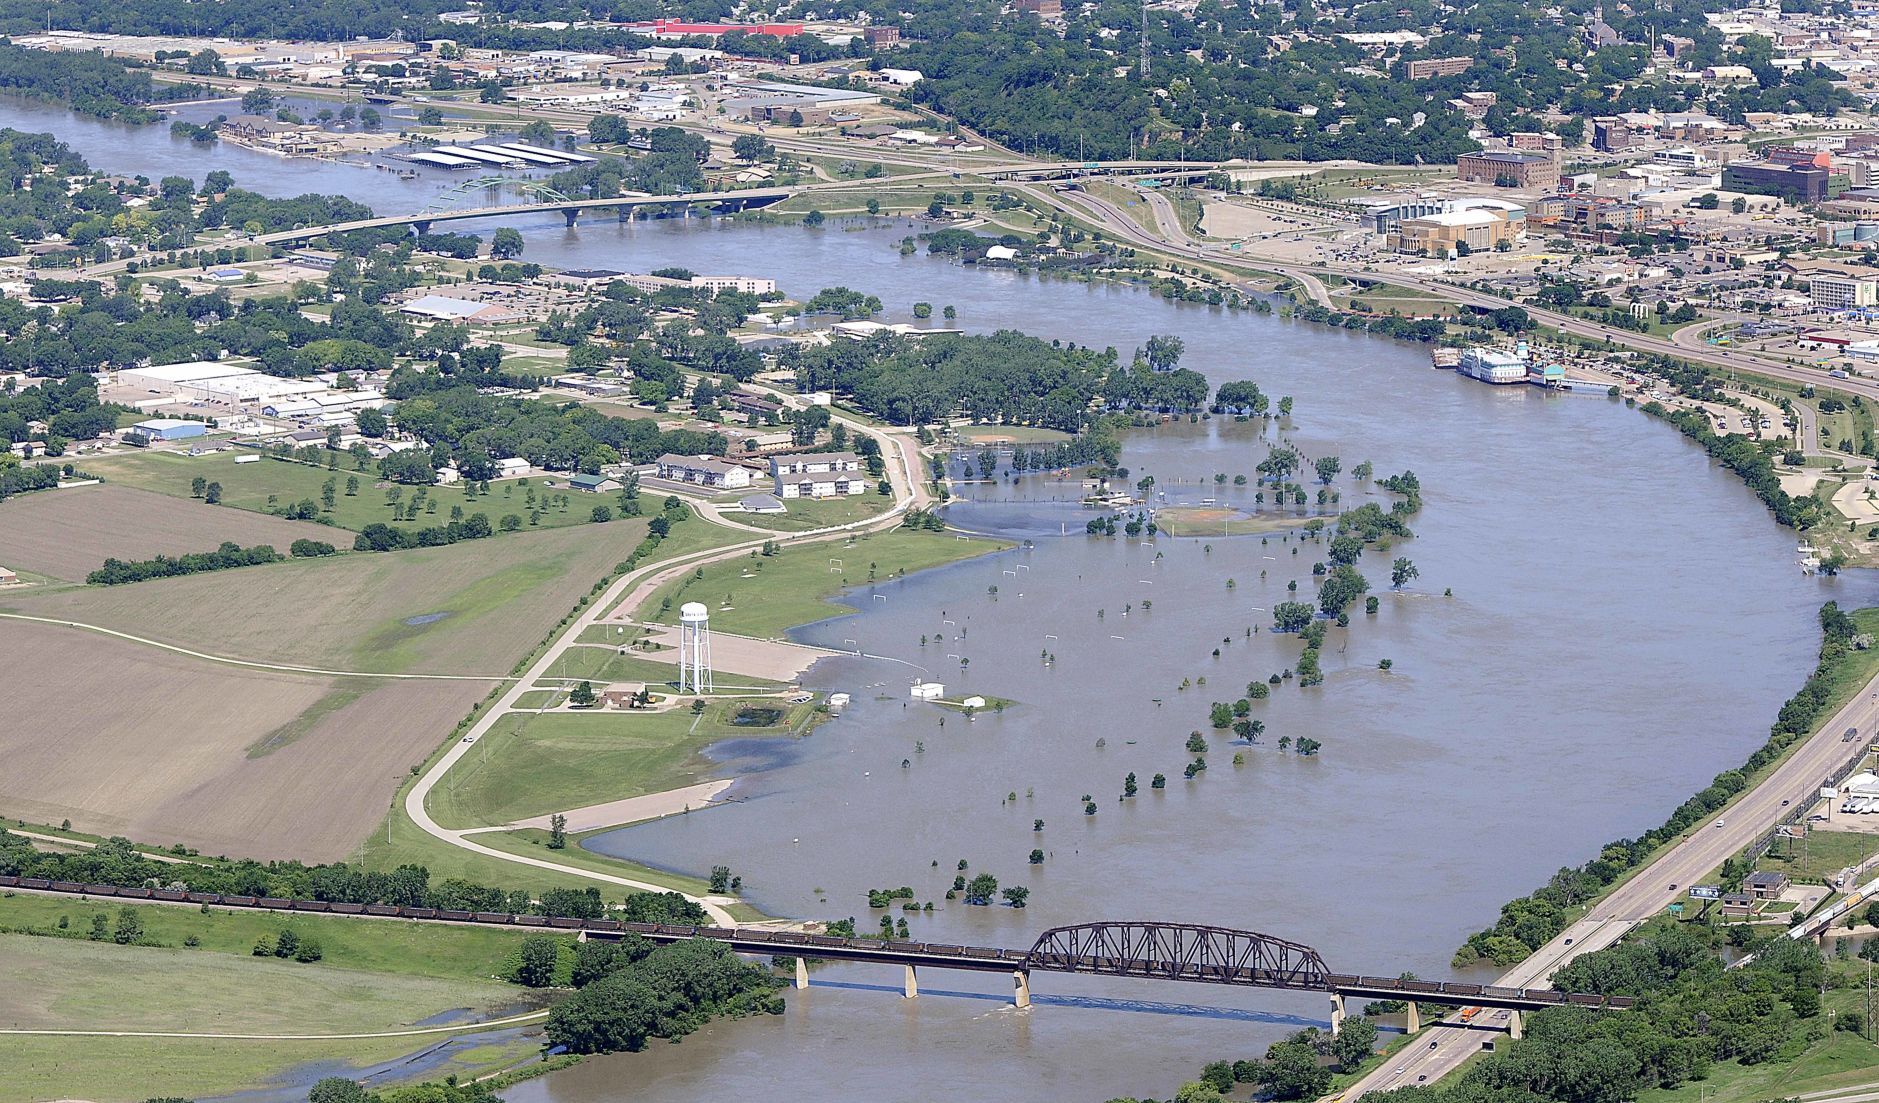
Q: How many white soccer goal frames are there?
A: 15